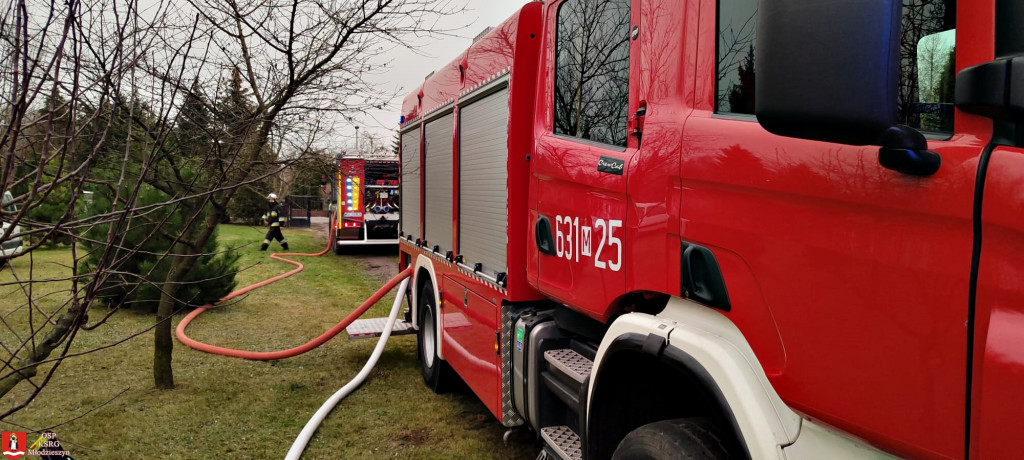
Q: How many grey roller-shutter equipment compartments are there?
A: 3